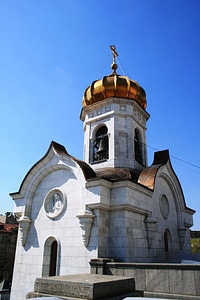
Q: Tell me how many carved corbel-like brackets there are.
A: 4